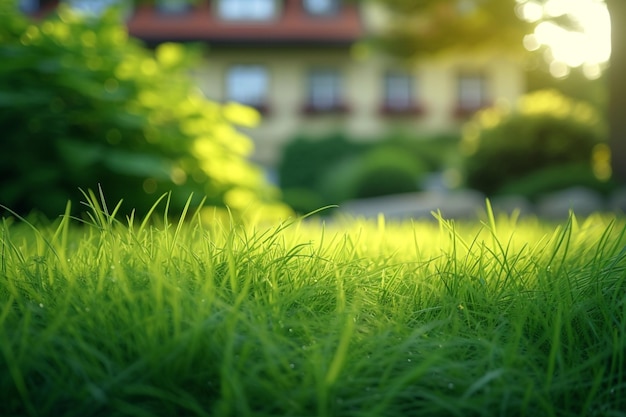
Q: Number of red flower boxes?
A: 4